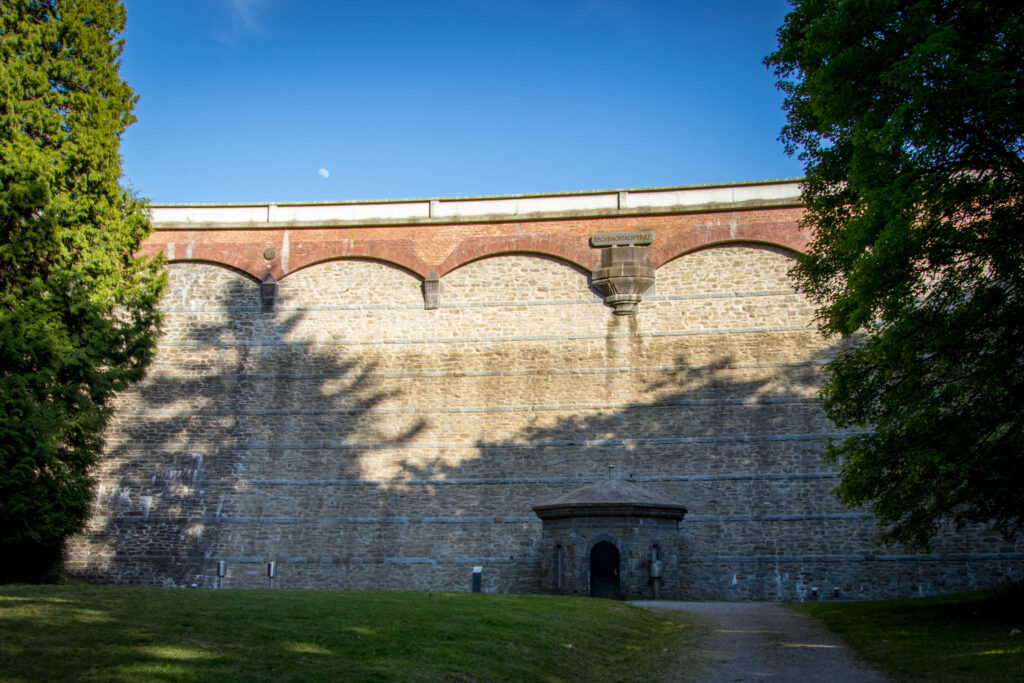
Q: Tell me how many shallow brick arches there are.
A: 4